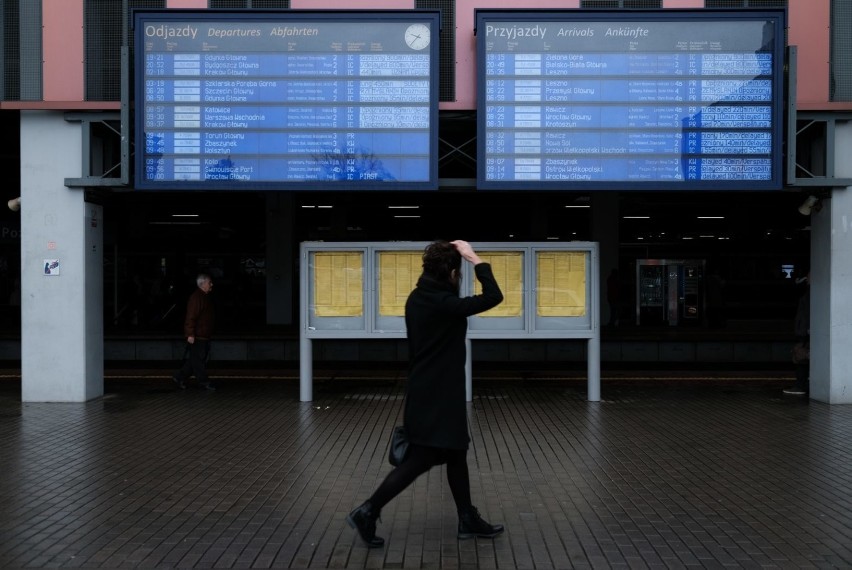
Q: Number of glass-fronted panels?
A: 4